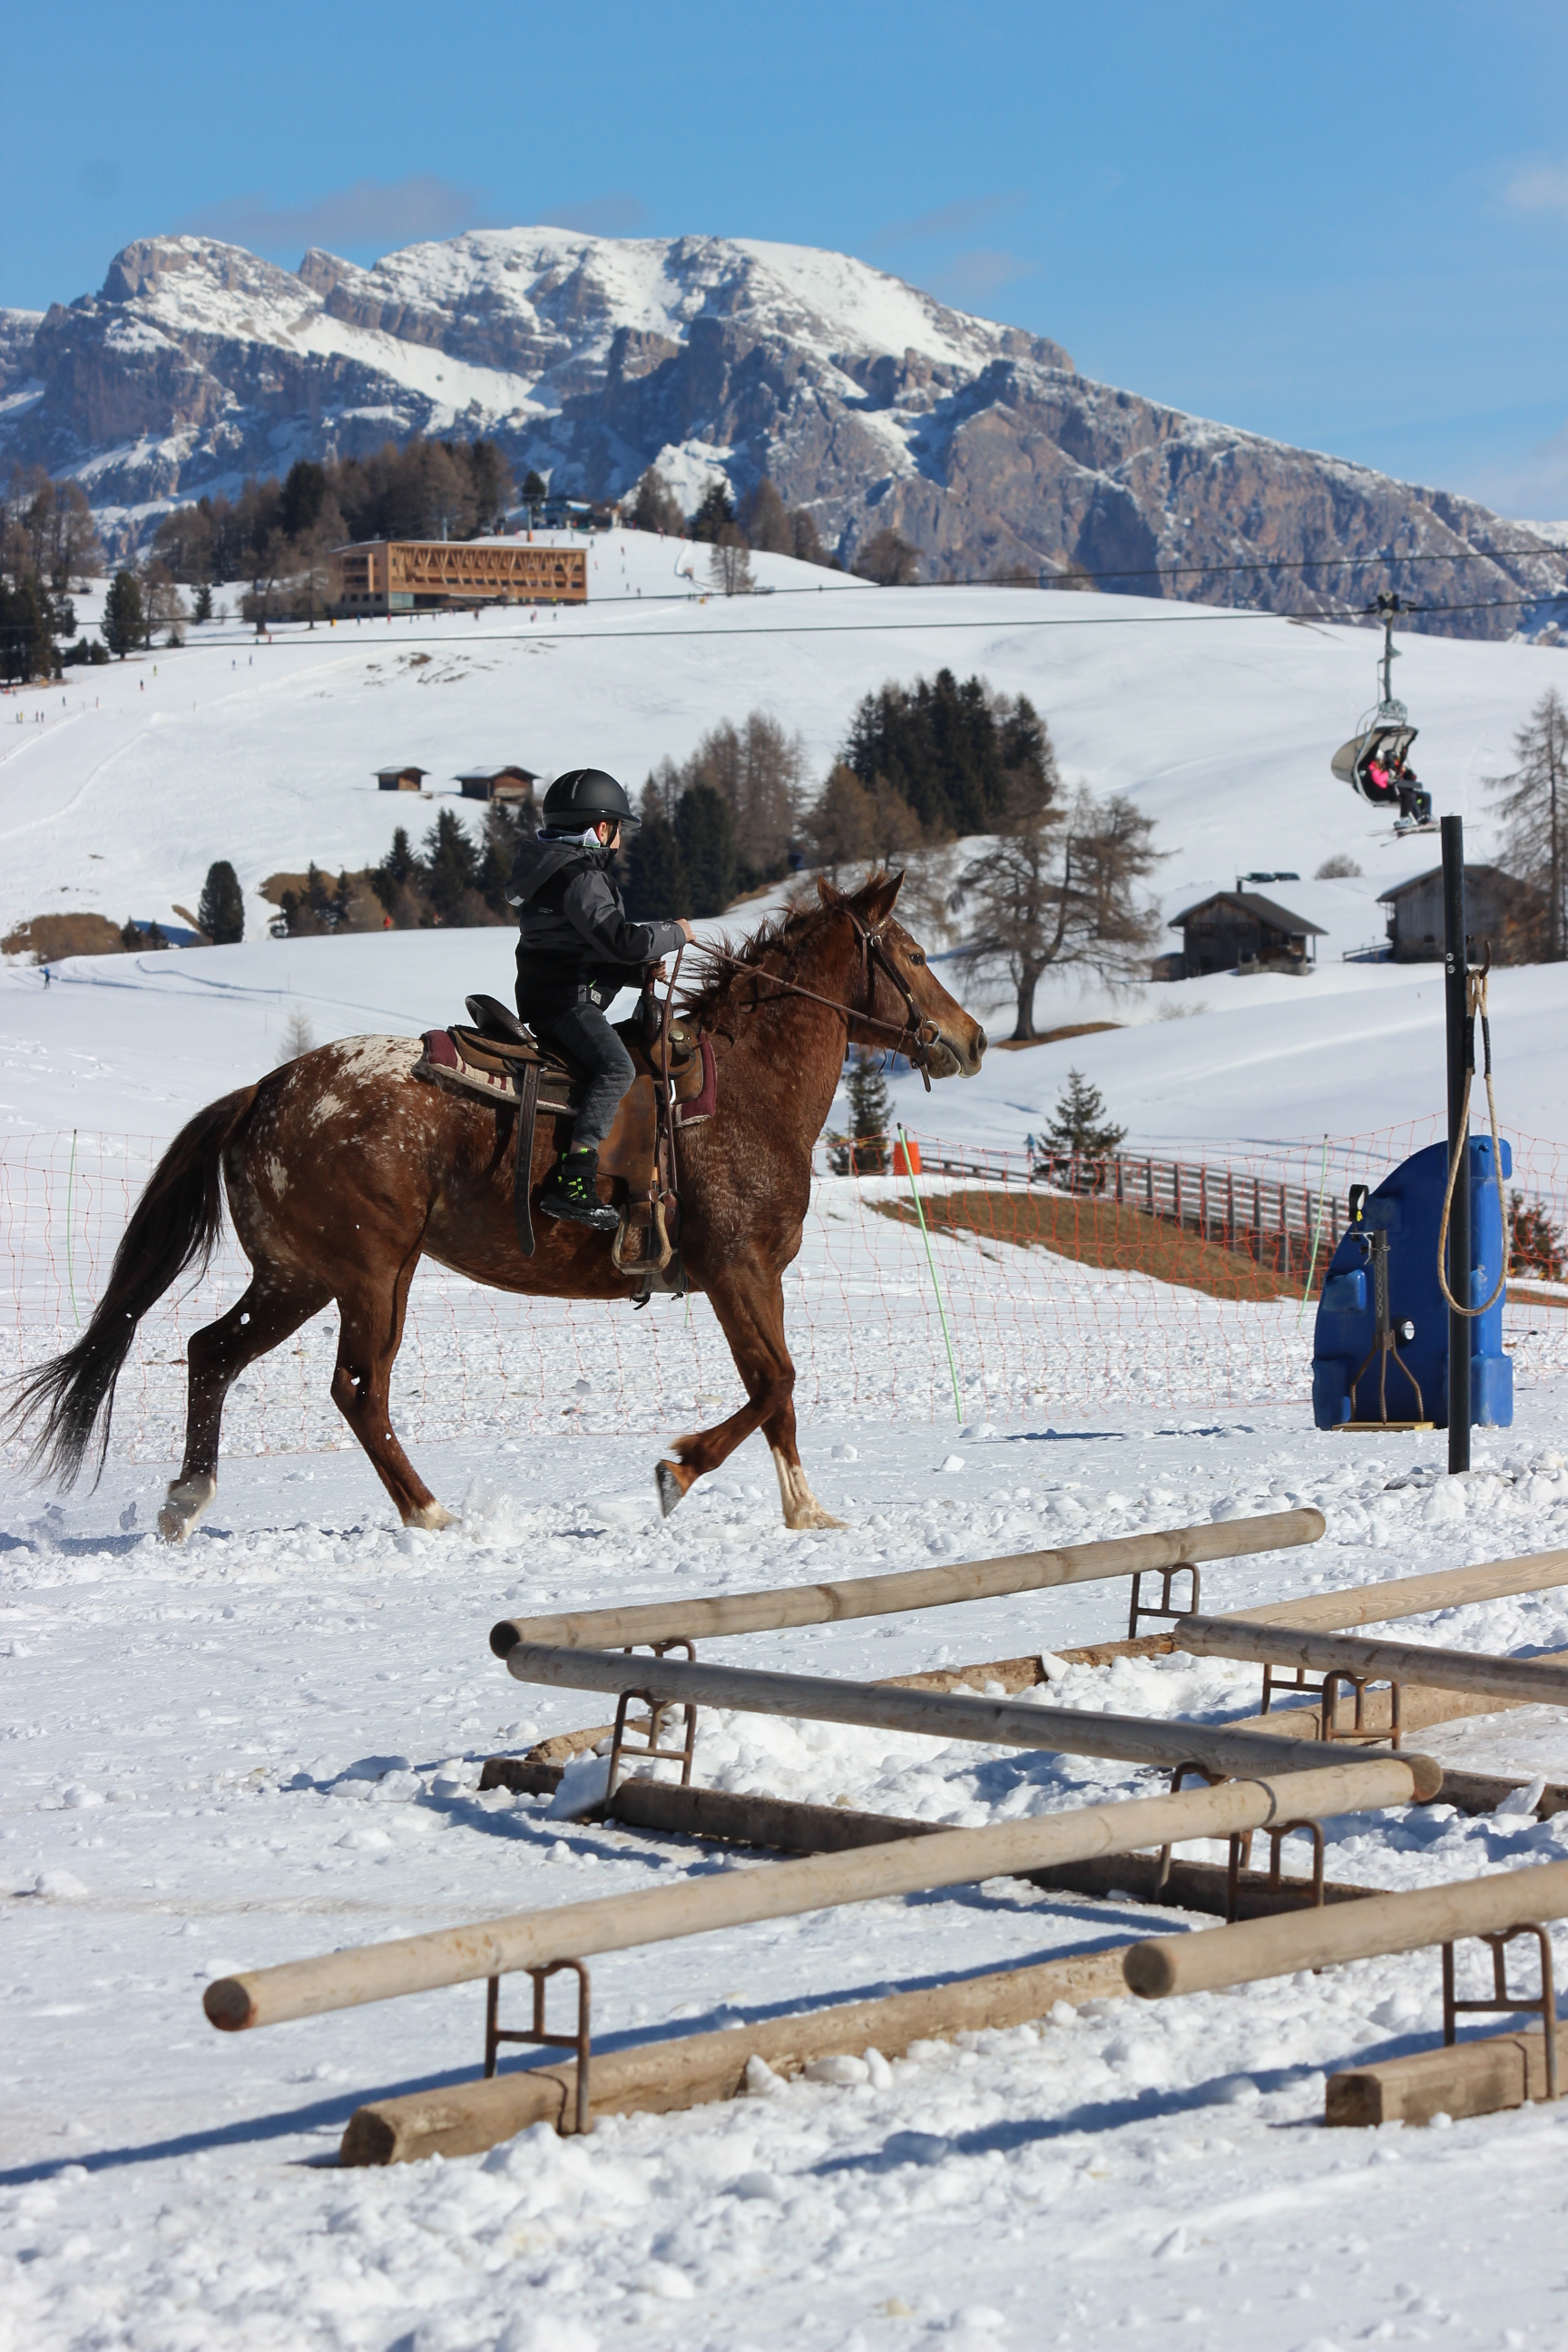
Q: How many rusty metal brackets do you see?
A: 9